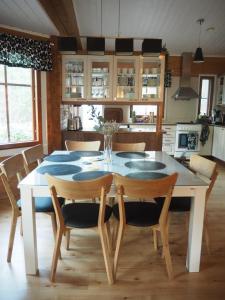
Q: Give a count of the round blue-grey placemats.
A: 7